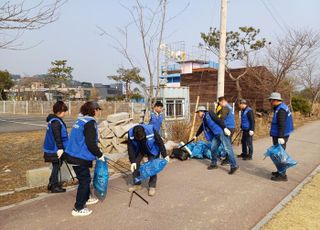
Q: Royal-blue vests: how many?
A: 8